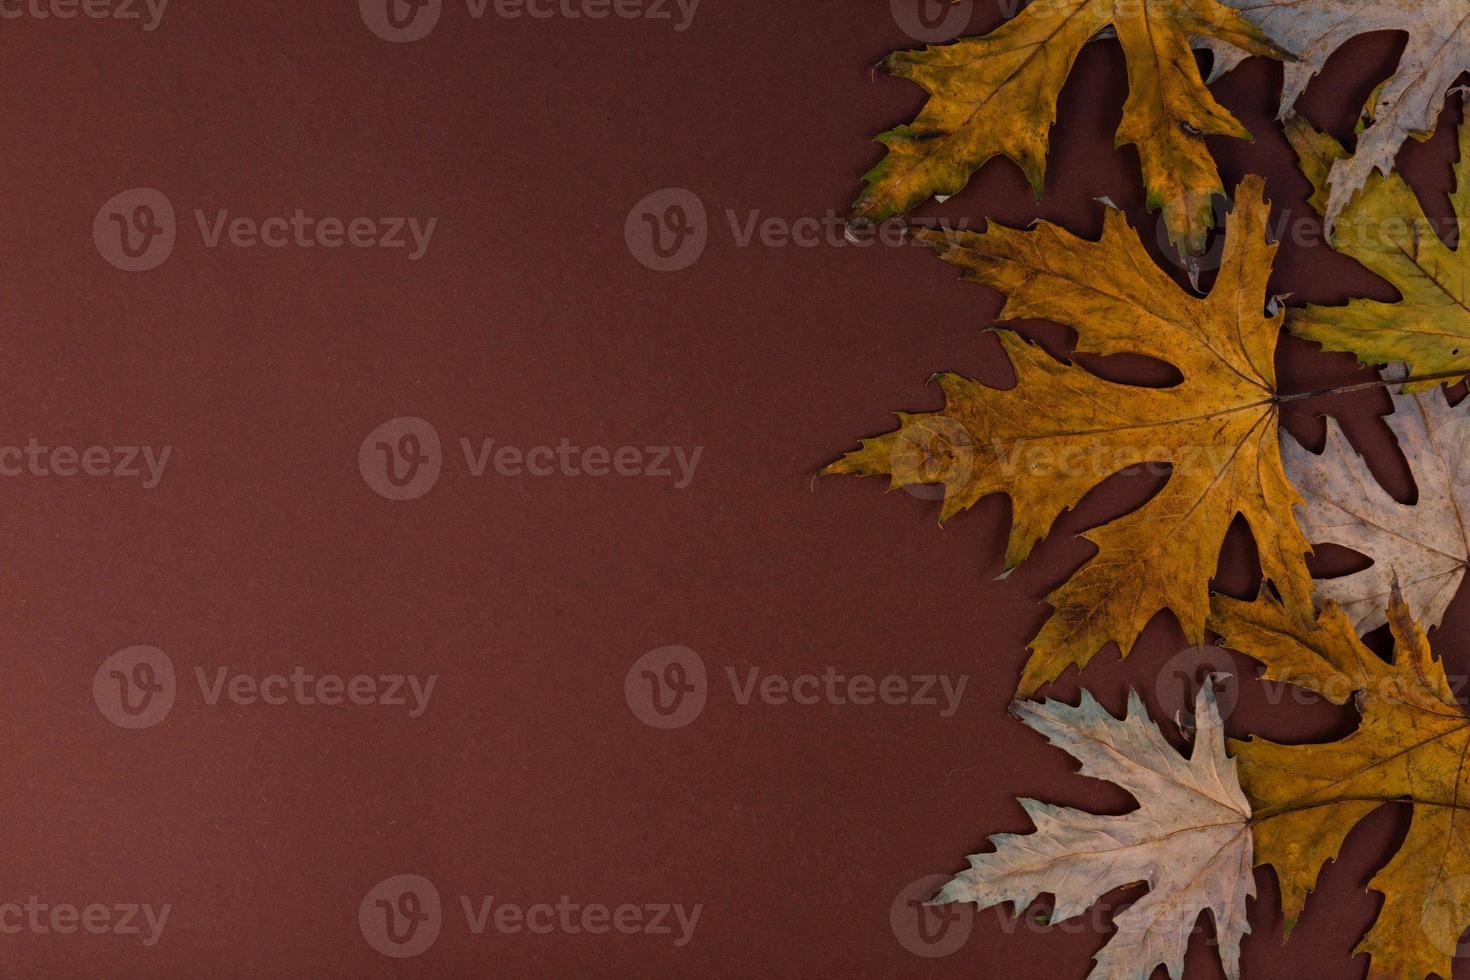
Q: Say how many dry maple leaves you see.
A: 7